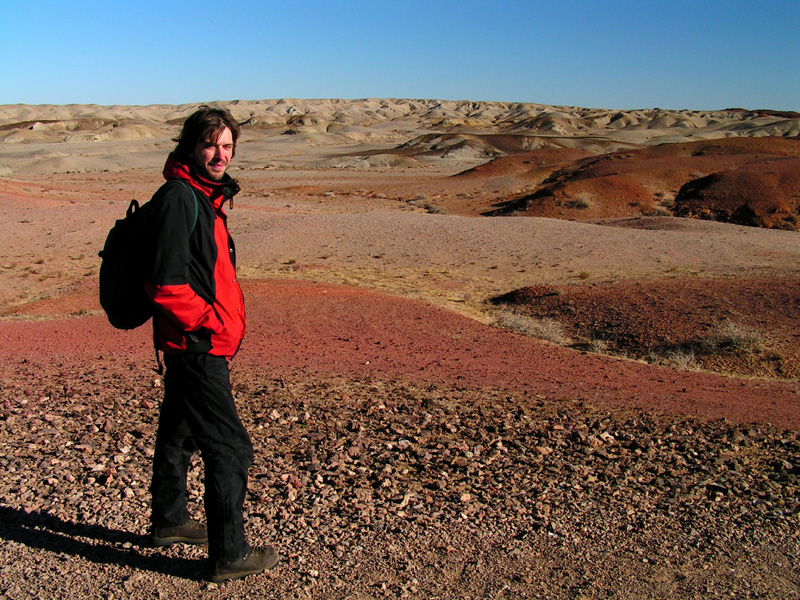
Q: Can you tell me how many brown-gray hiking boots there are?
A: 2